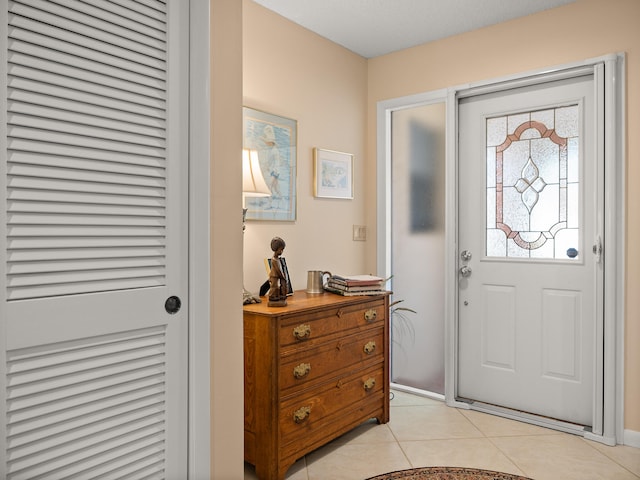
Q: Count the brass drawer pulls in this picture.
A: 6